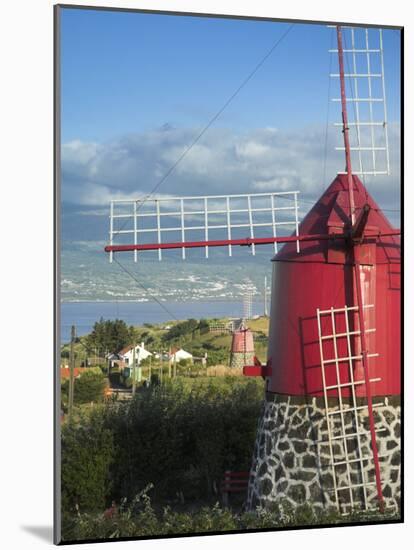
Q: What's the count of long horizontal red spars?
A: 1